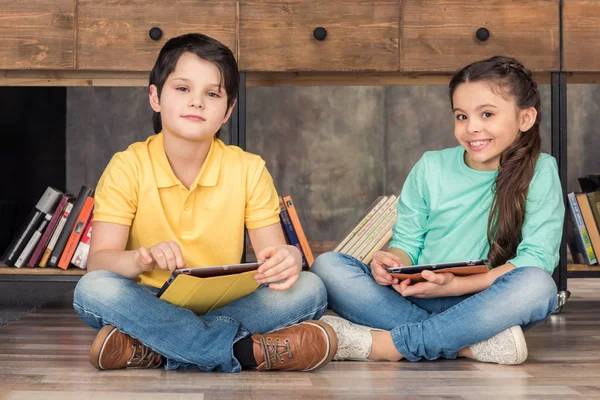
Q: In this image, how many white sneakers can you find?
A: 2